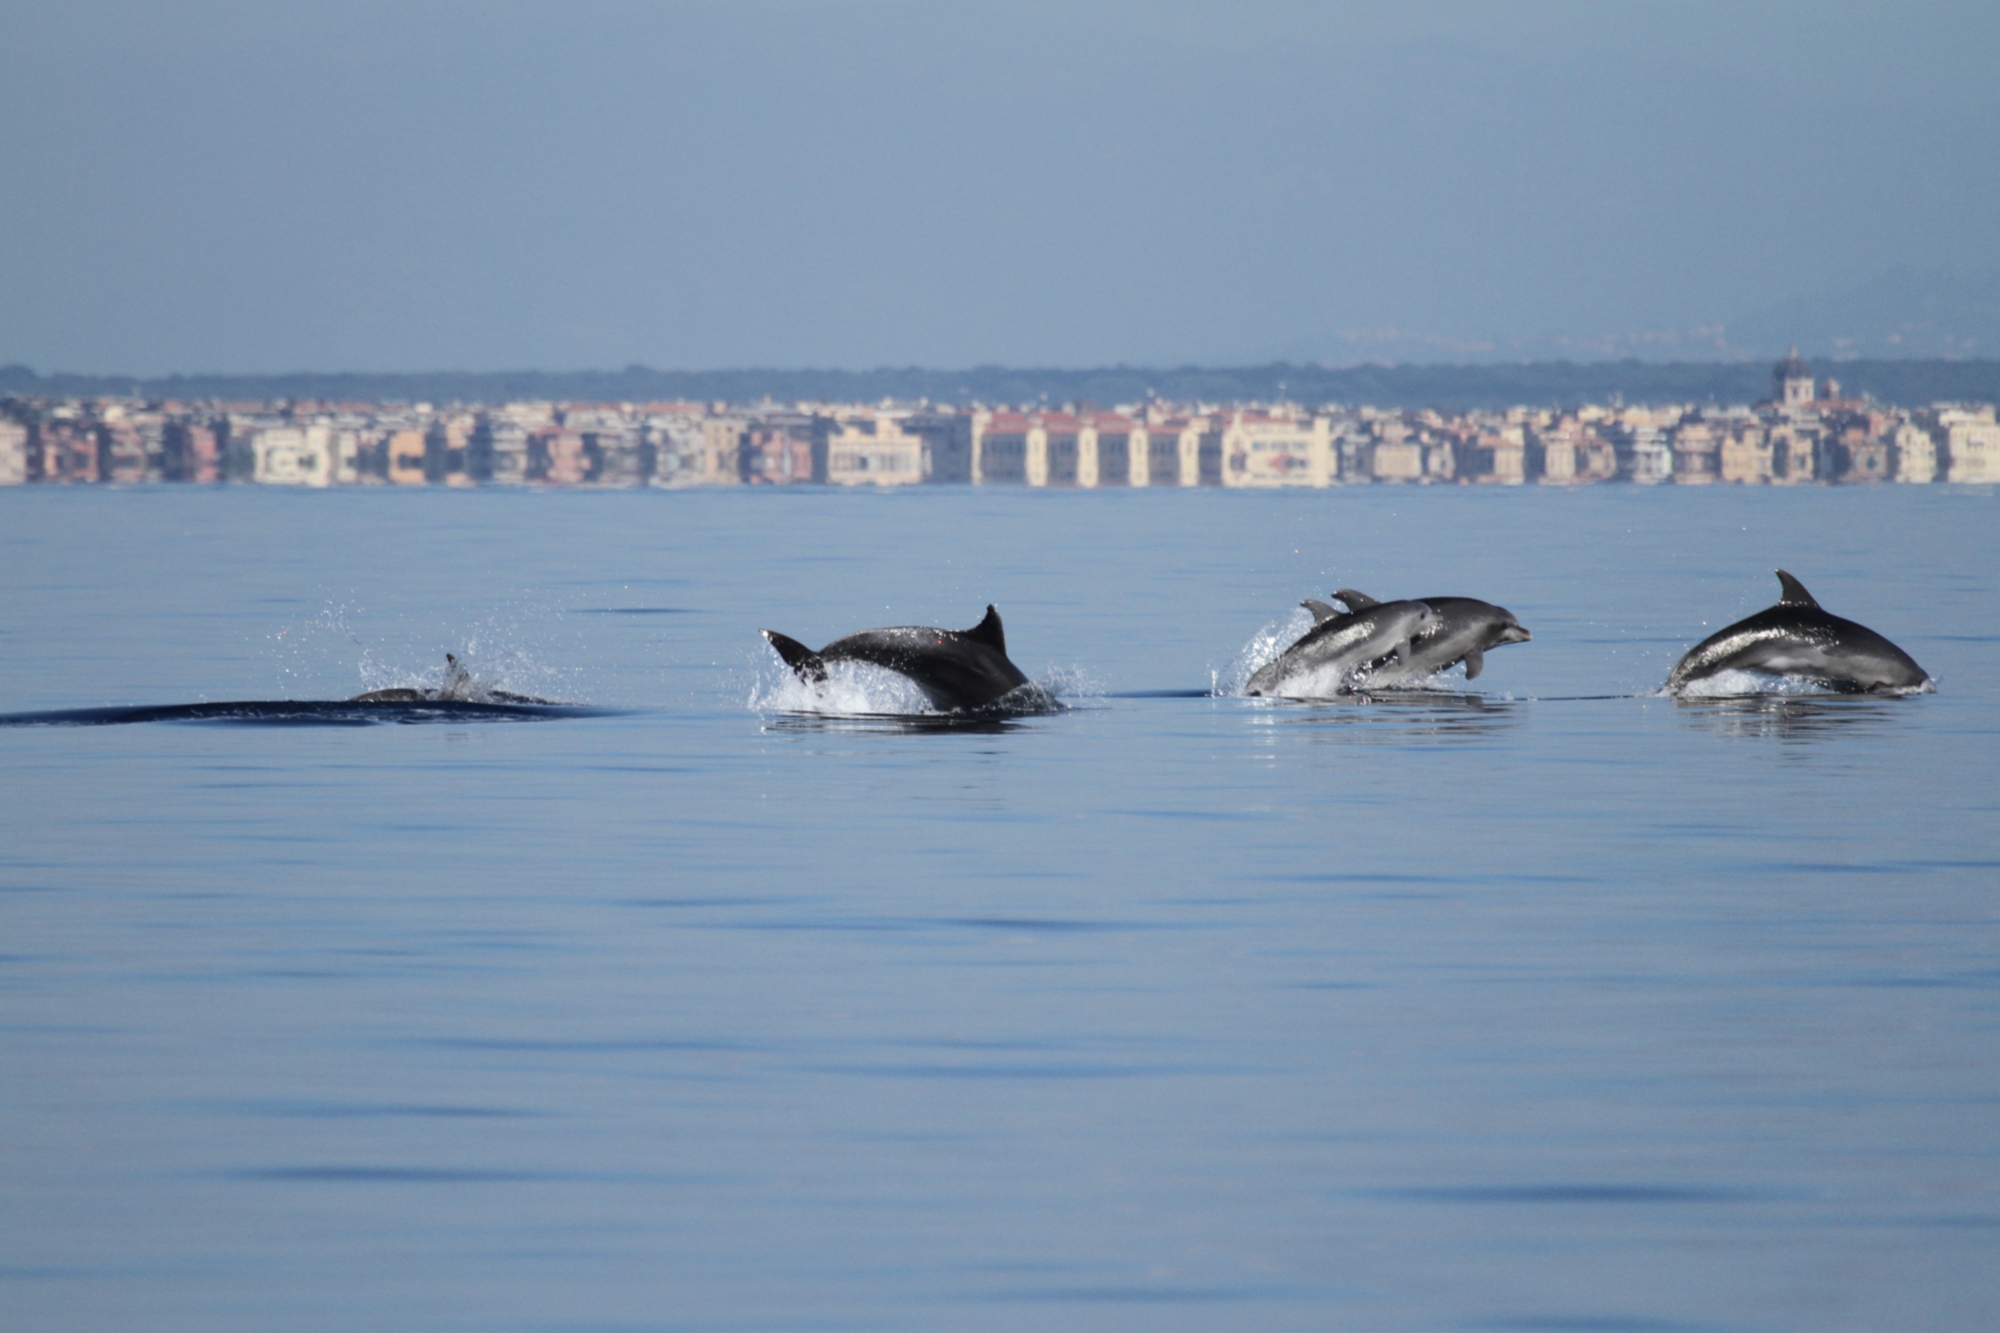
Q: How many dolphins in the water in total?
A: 5